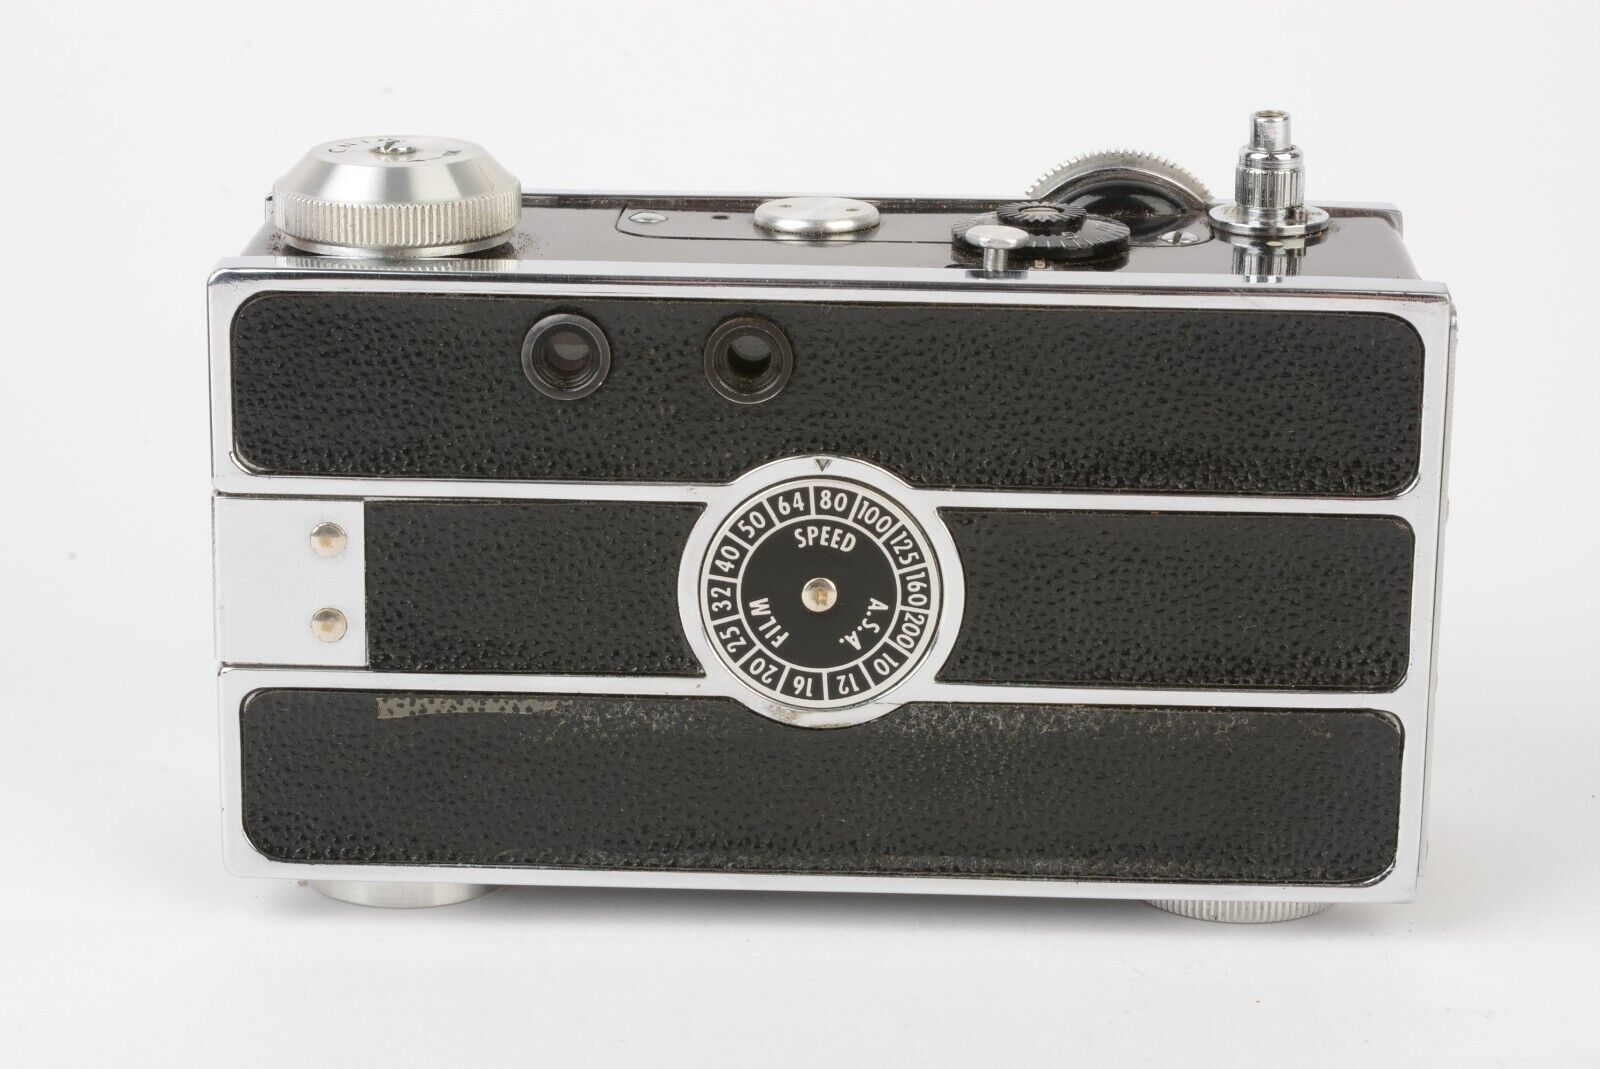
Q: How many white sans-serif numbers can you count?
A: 14